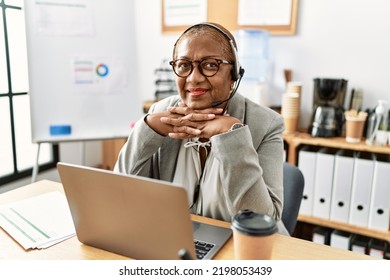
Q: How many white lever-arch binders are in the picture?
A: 5